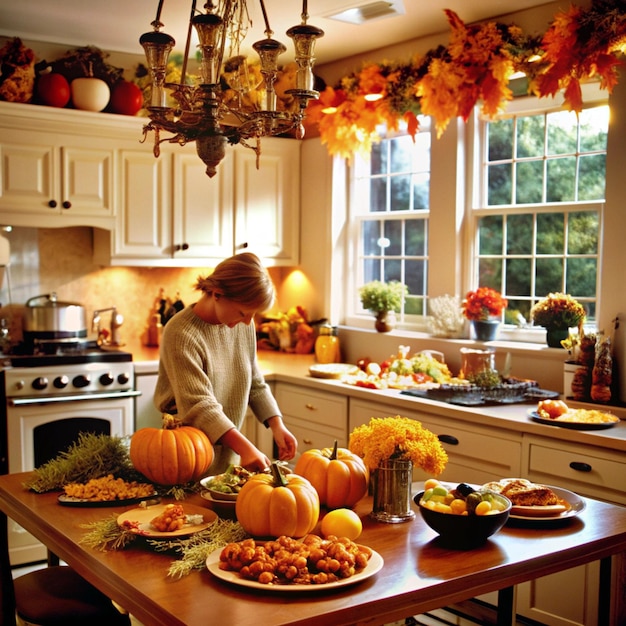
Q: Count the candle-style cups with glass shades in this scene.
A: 4